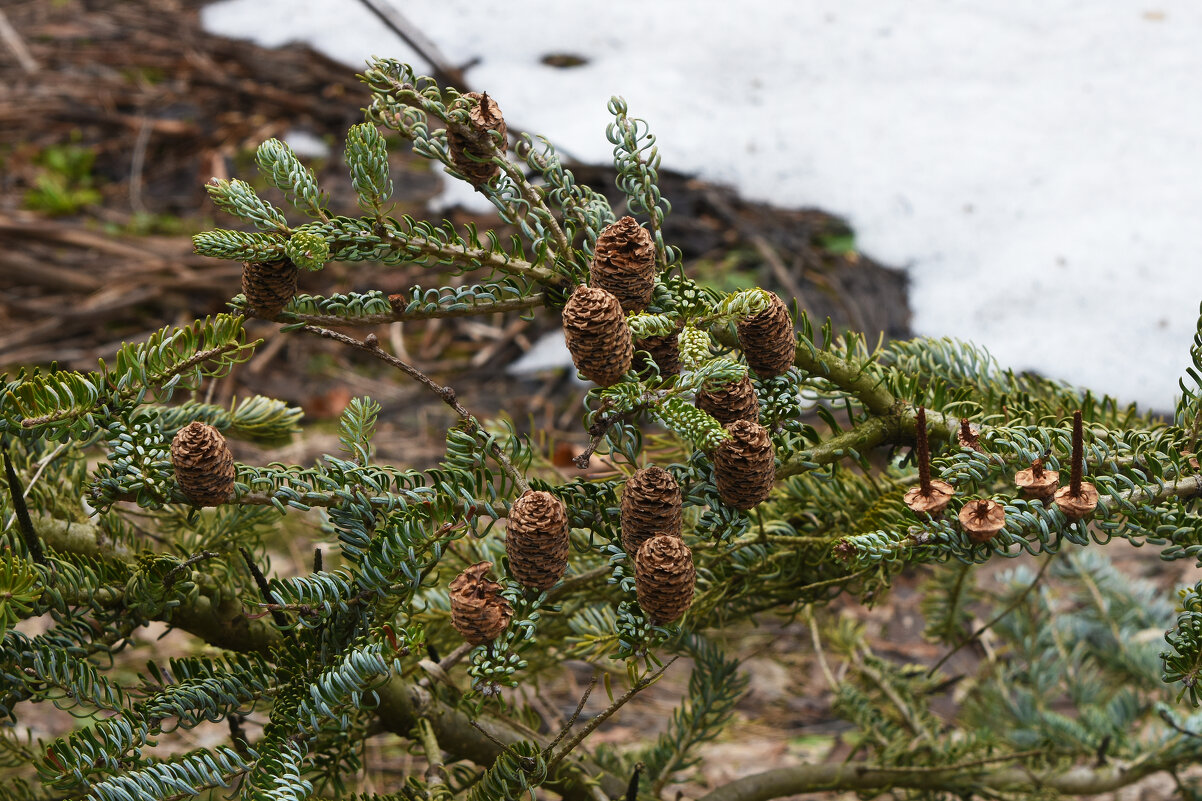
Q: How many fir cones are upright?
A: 13